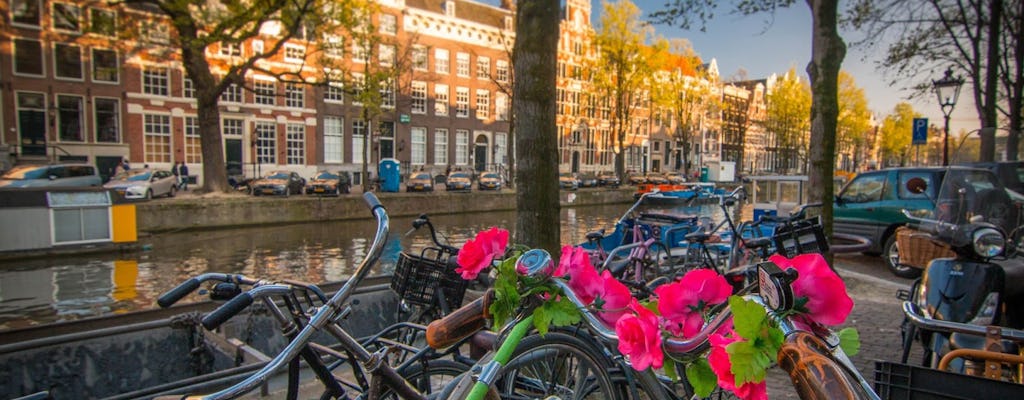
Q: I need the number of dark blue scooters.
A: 1